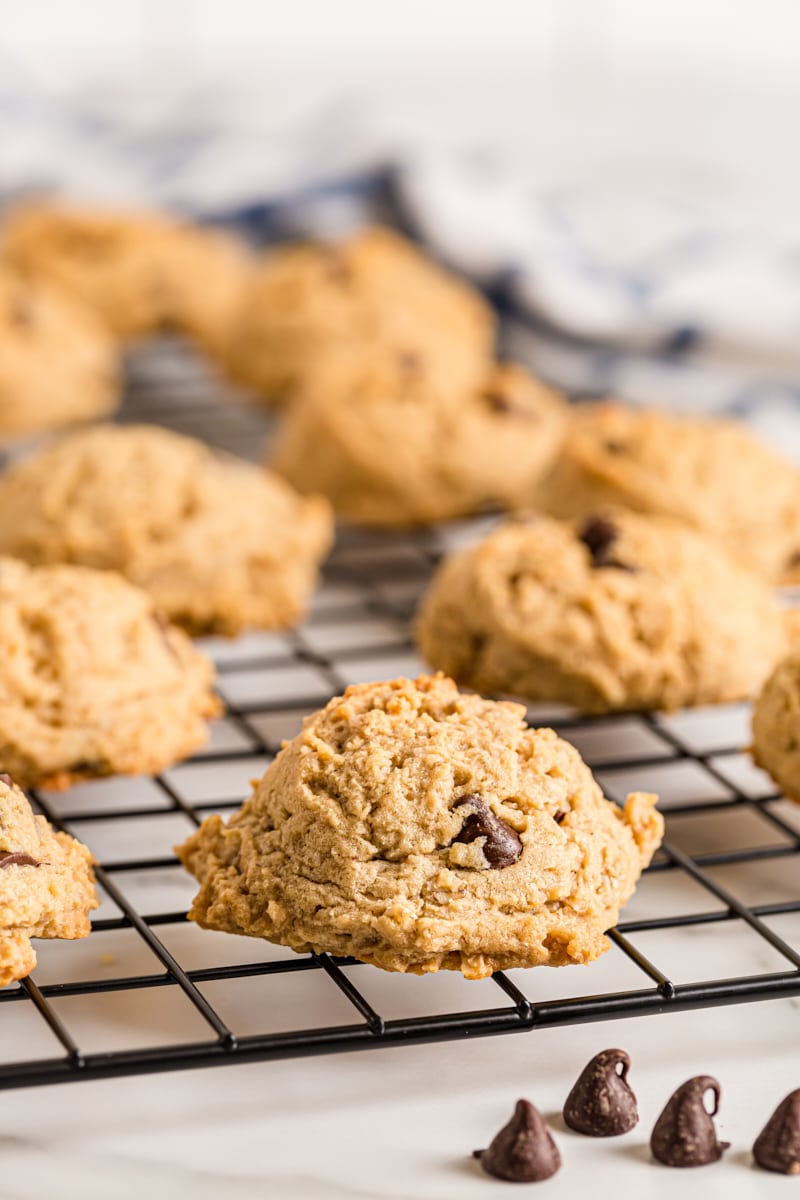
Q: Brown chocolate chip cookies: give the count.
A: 11